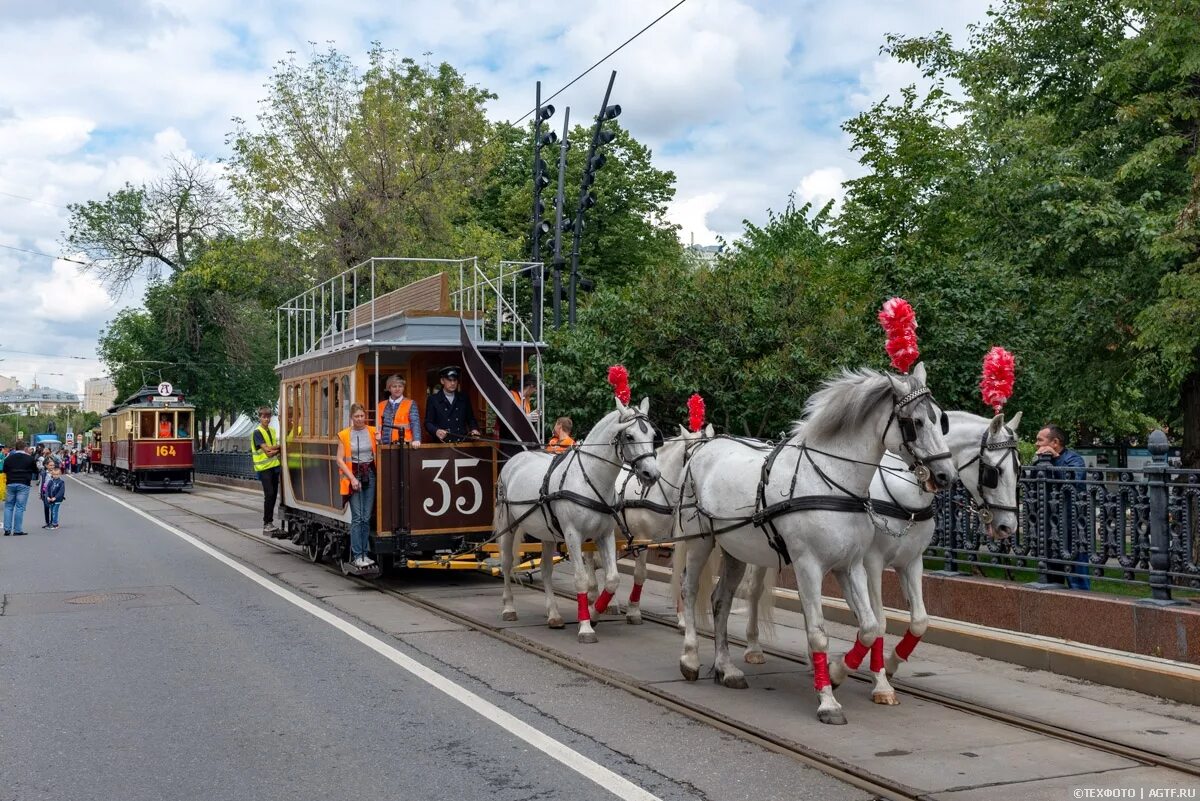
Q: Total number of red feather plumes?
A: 4